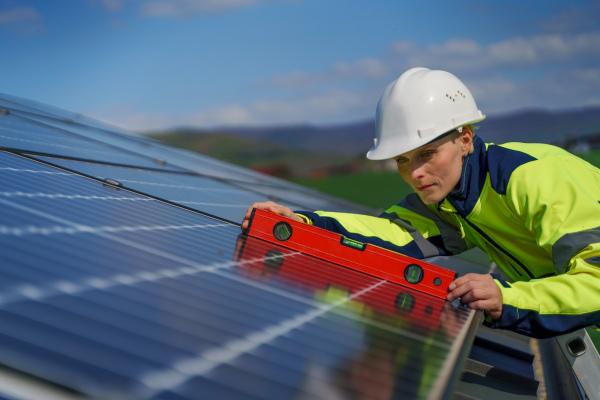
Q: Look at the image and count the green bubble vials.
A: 3